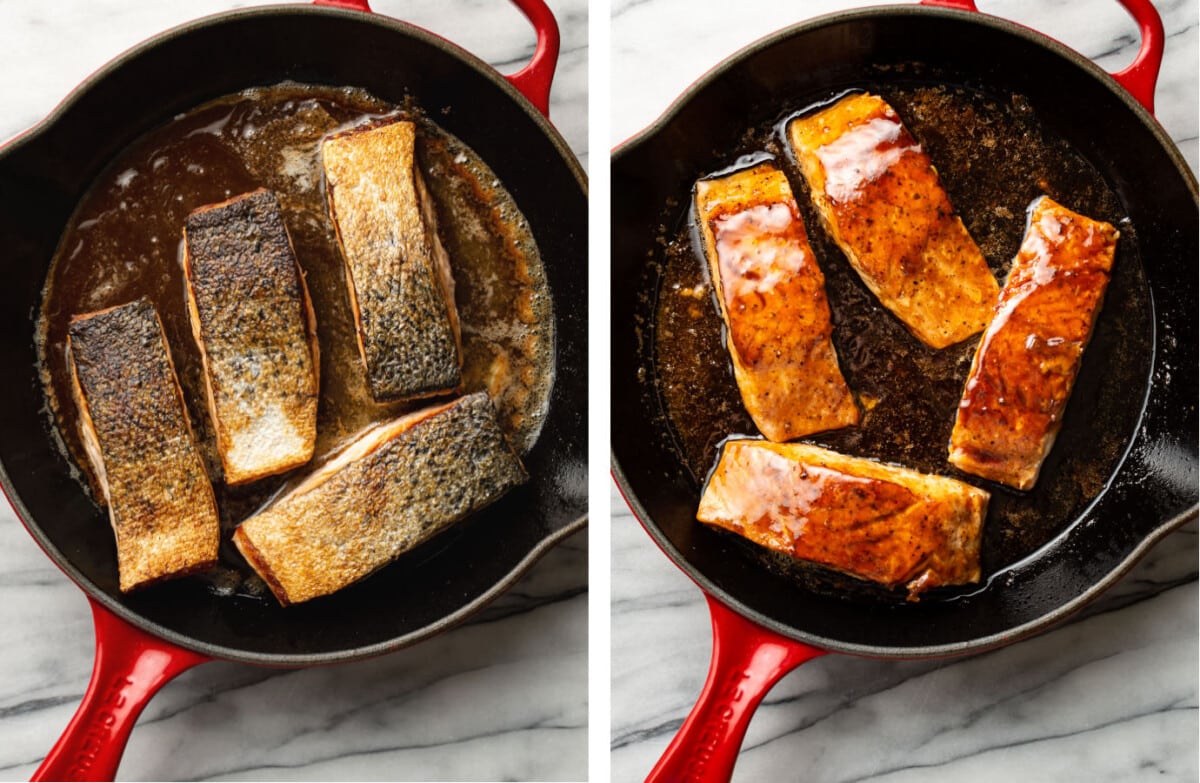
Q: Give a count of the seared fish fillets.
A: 8